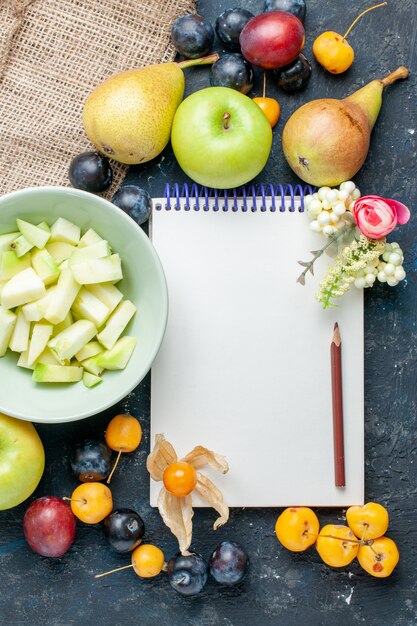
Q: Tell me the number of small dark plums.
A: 11